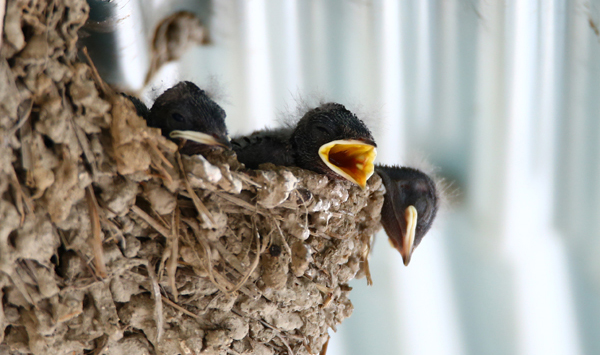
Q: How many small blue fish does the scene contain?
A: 0